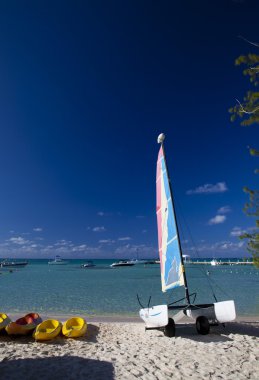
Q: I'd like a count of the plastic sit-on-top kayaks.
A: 4